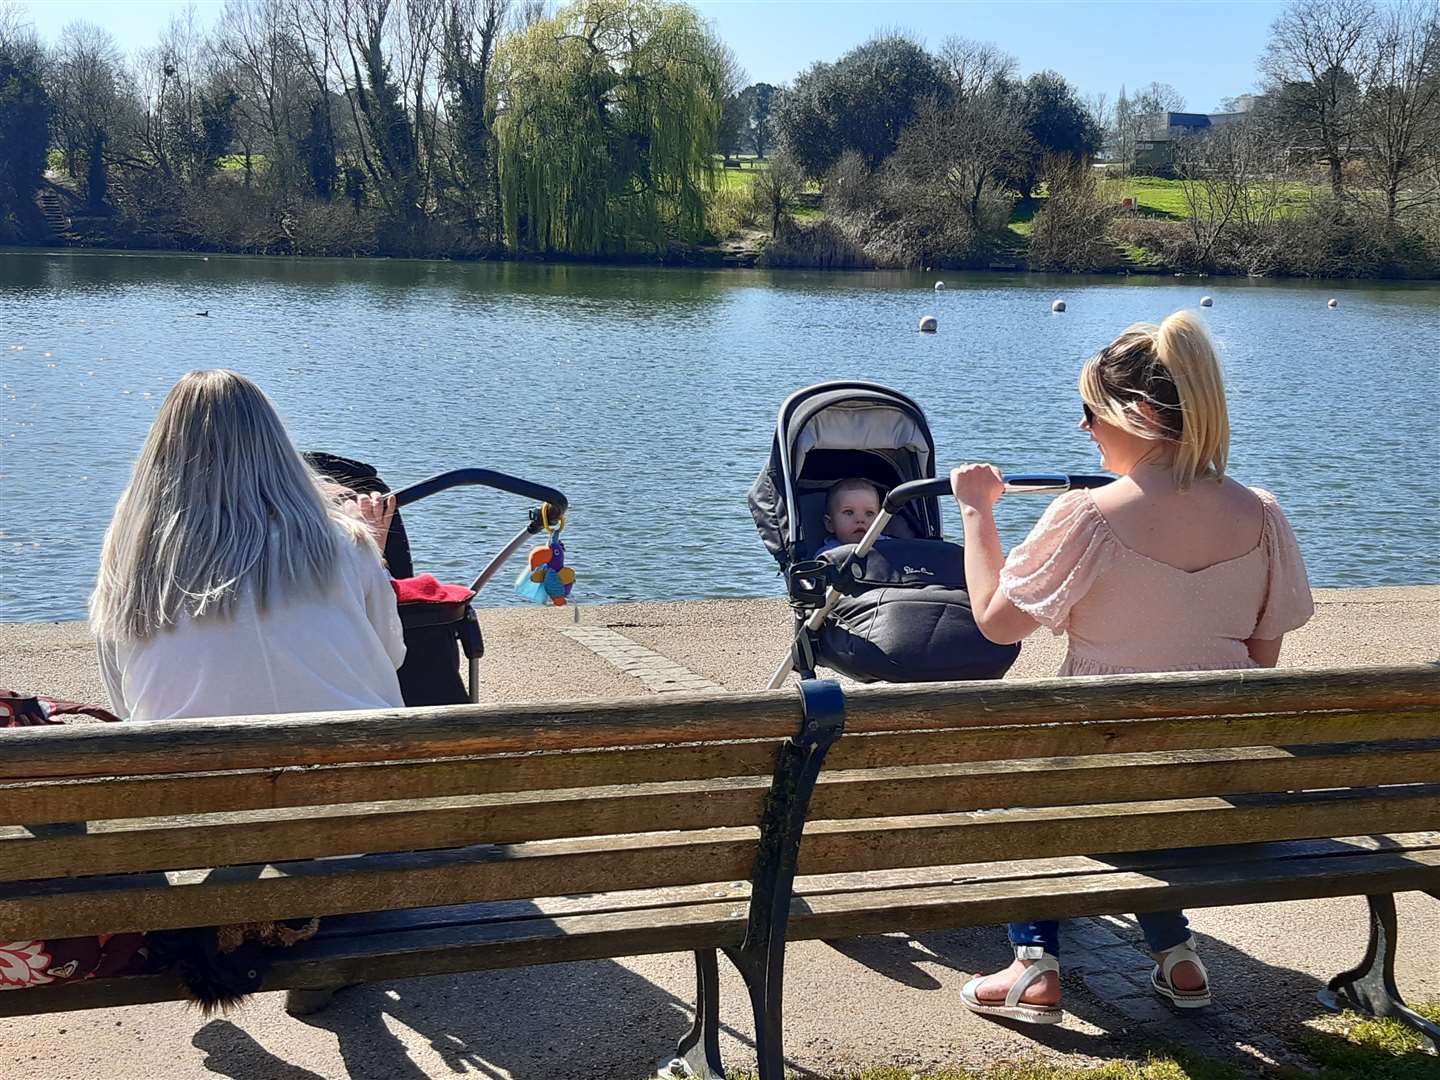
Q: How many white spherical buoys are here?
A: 5